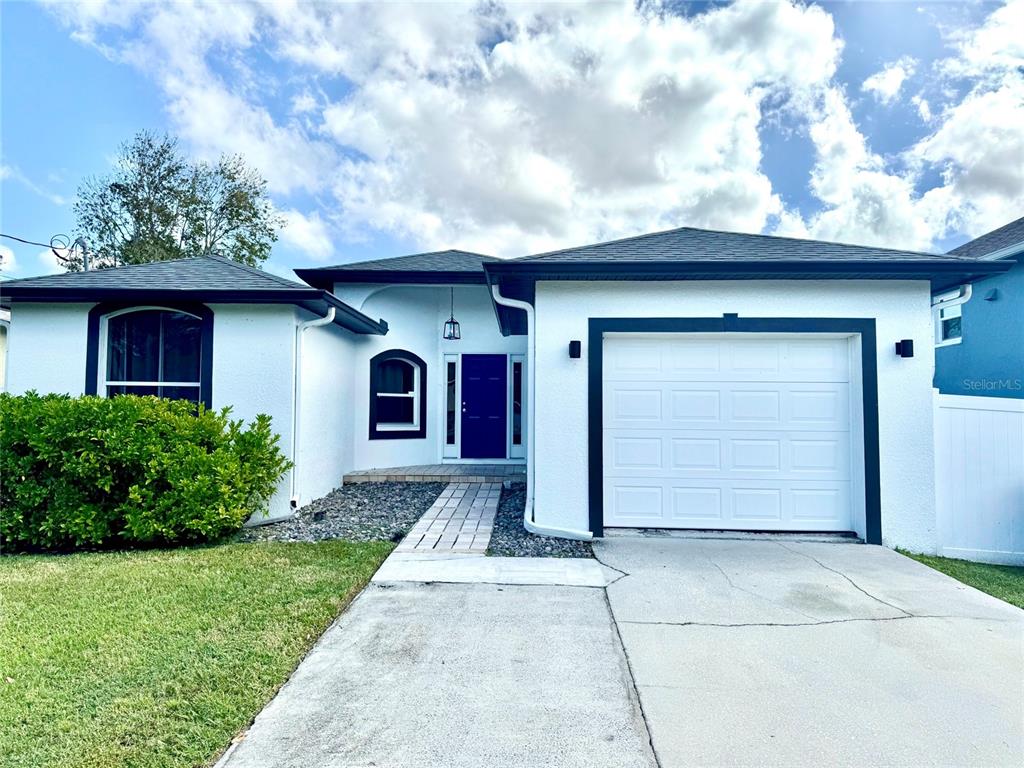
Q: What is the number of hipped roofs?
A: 3